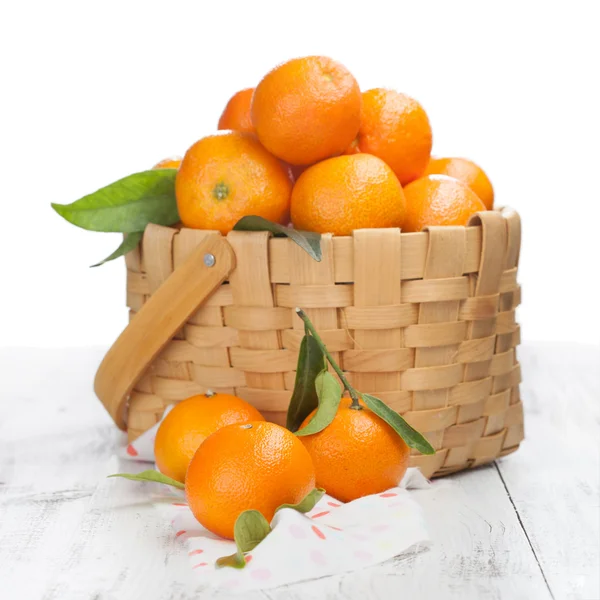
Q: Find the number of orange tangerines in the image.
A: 11